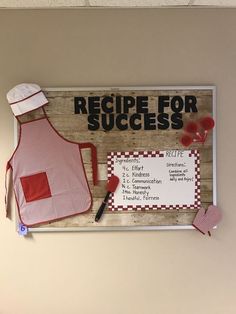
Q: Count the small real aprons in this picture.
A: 1